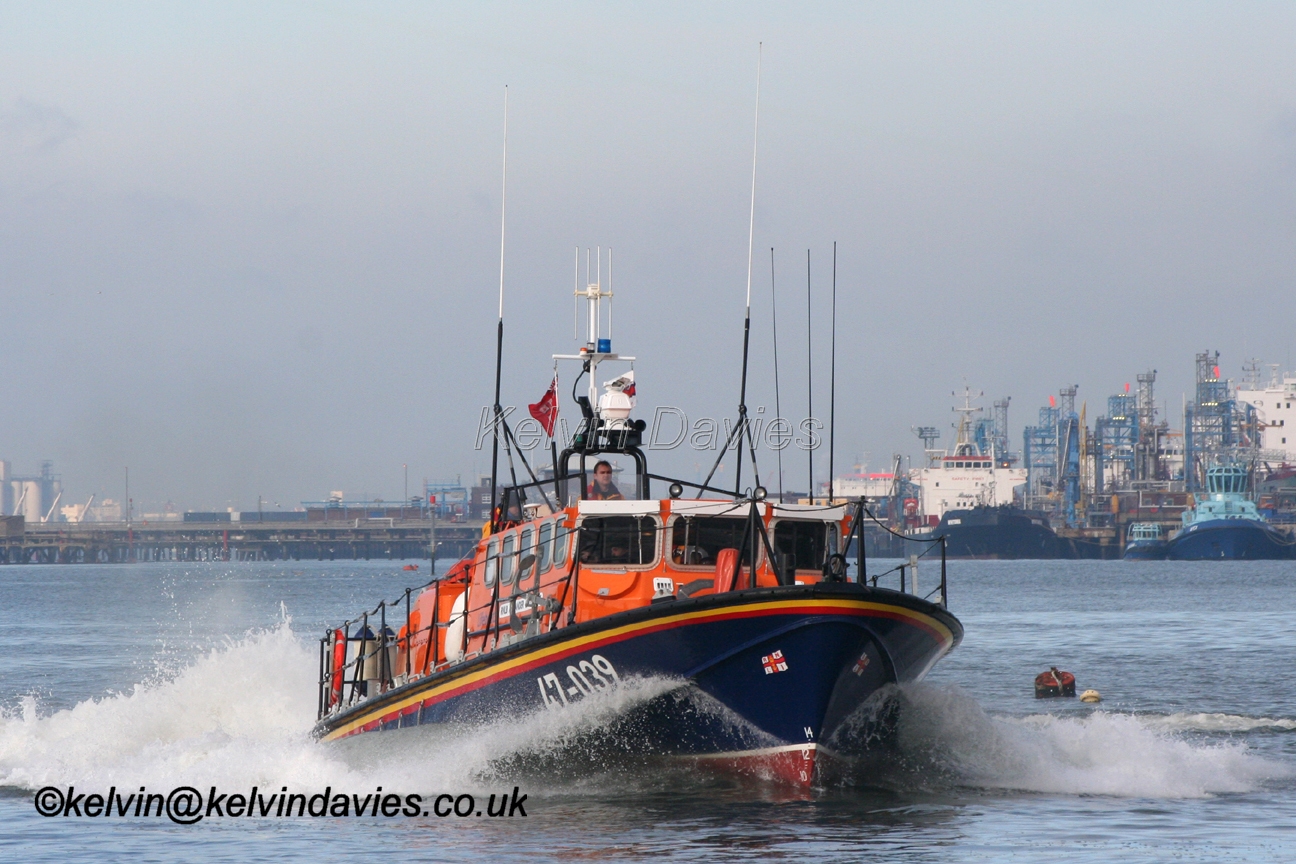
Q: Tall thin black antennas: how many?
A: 3